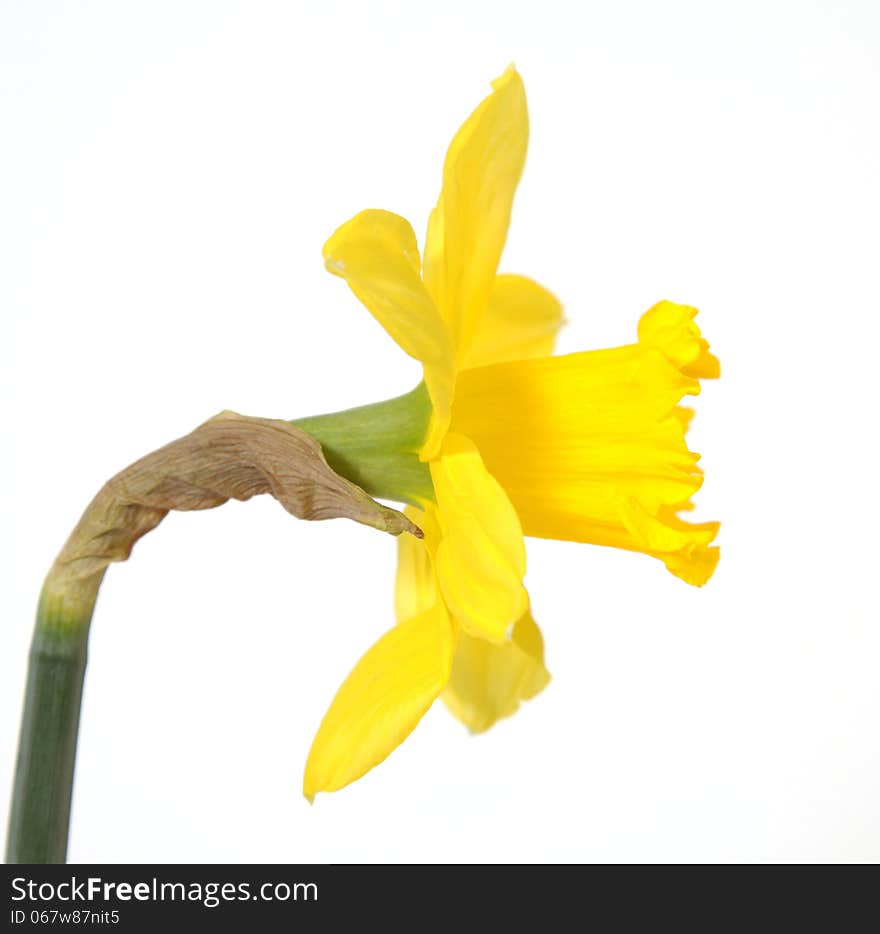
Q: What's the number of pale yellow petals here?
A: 6